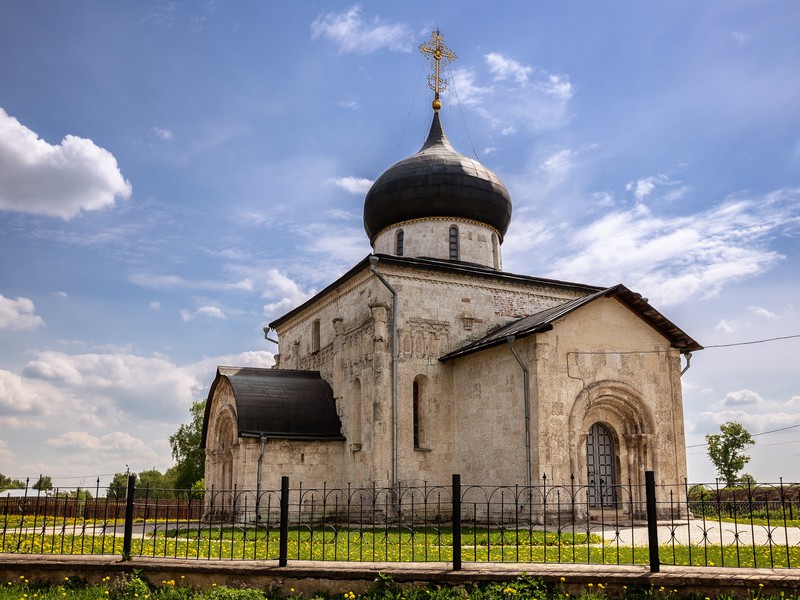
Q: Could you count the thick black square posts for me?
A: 4